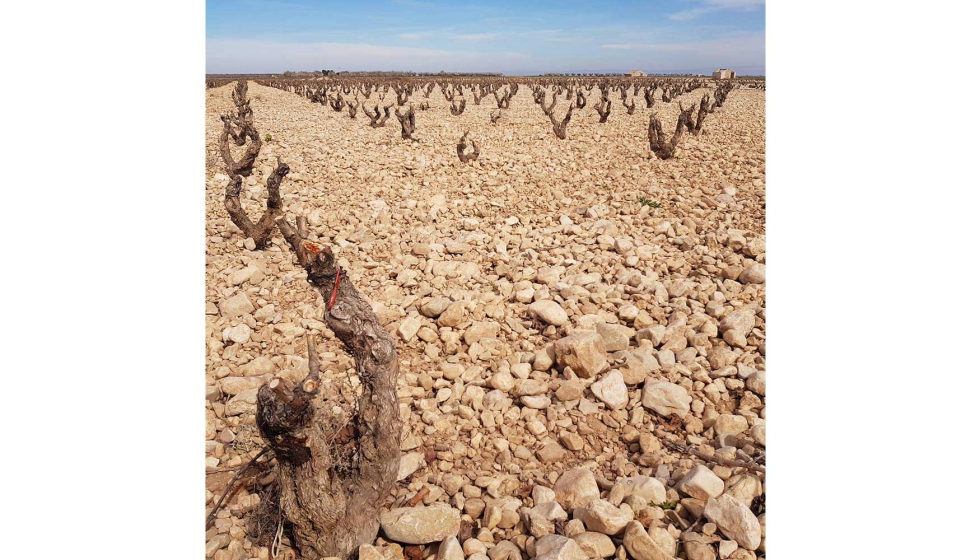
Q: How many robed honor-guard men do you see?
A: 0